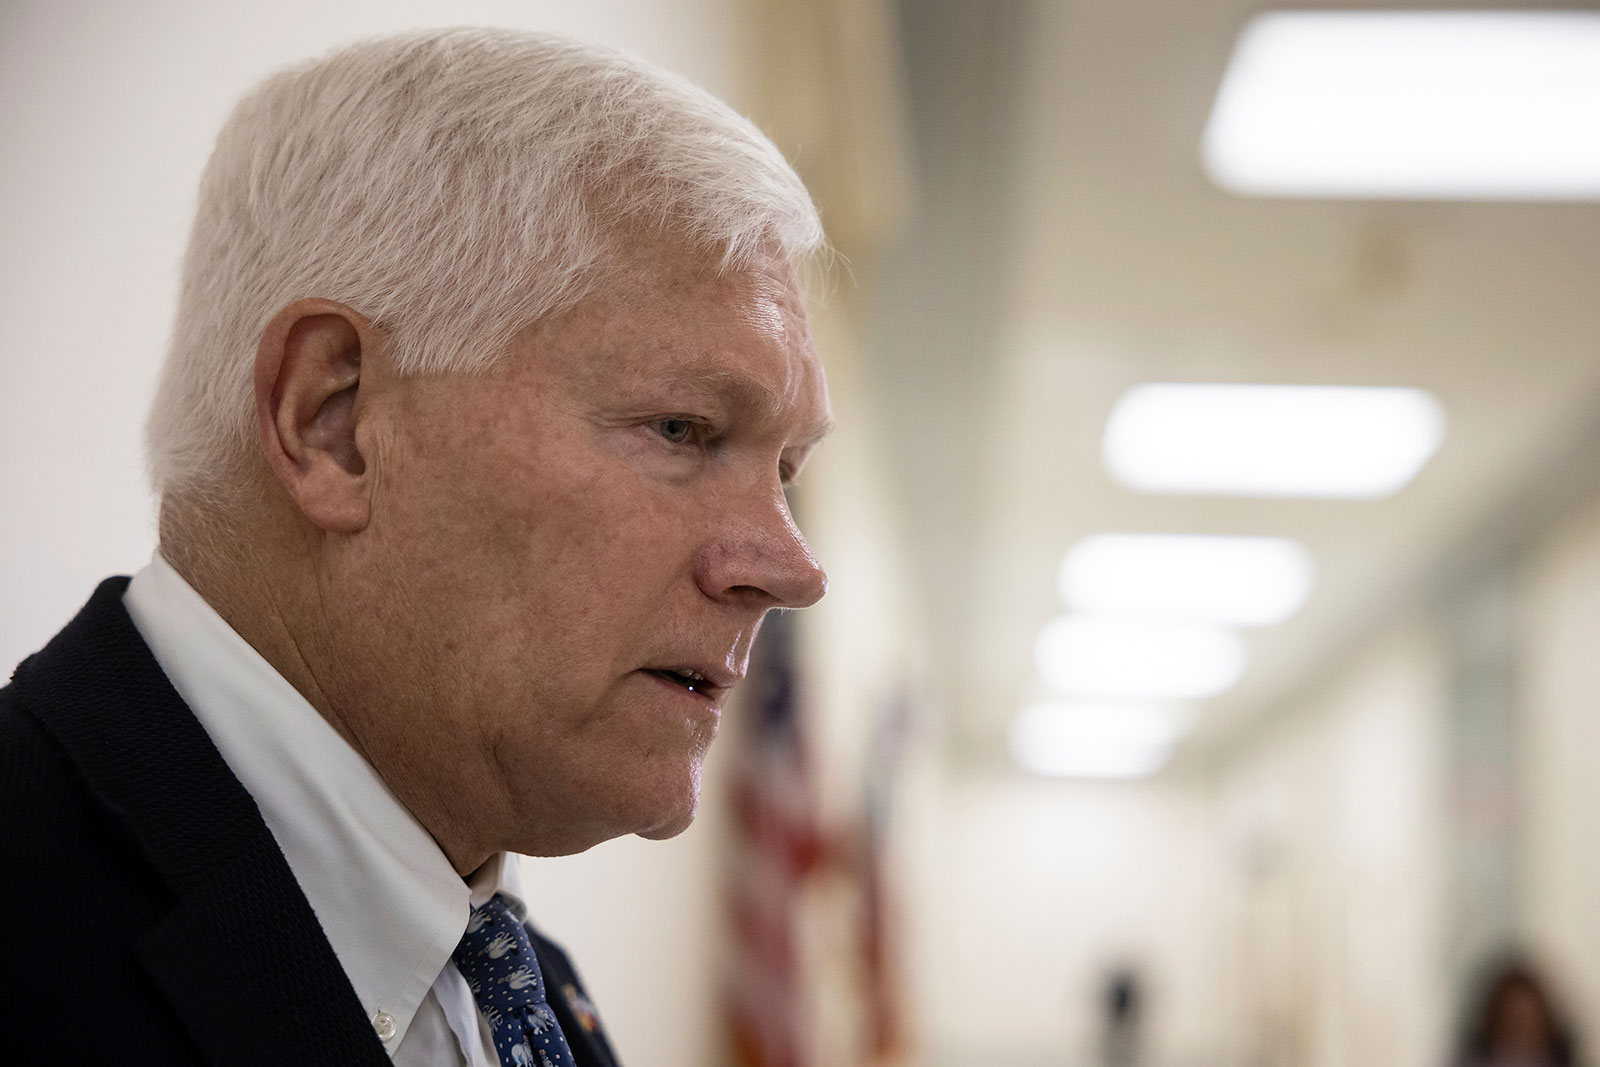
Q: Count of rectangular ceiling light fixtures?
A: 5